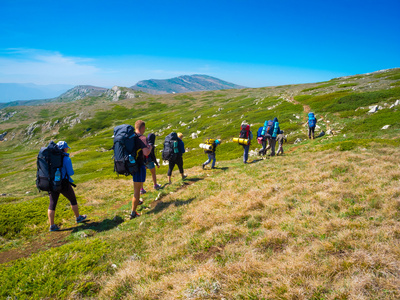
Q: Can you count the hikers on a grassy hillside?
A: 10